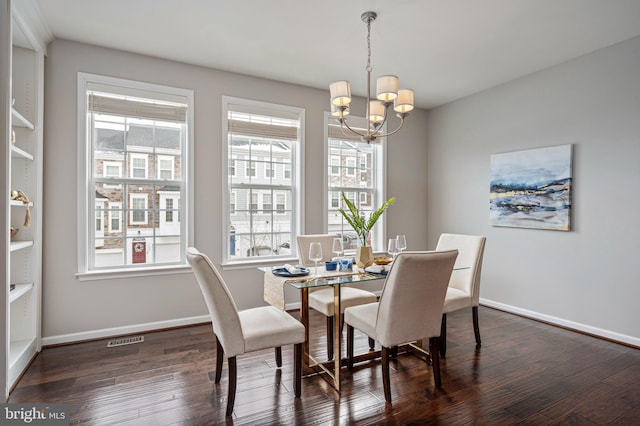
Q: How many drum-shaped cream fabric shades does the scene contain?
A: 5